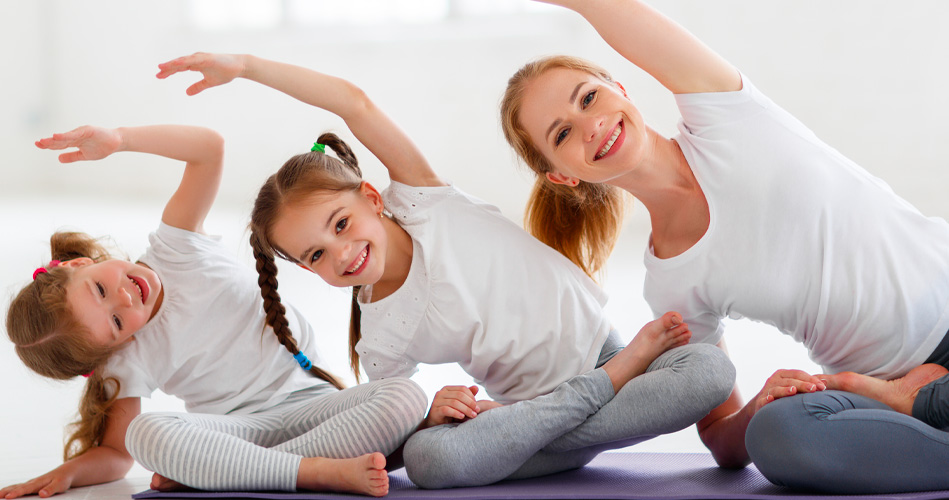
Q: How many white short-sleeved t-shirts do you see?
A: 3